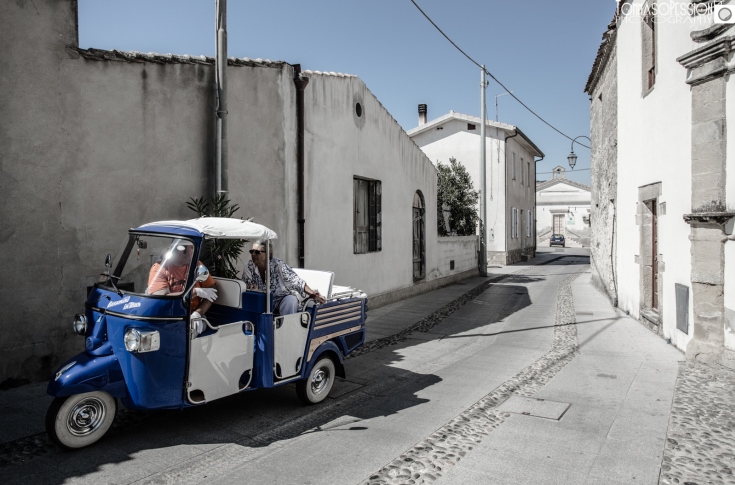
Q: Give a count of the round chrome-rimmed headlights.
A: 2